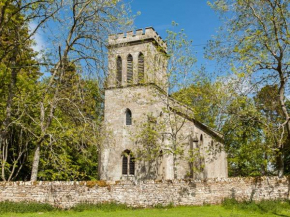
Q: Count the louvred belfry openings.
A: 3